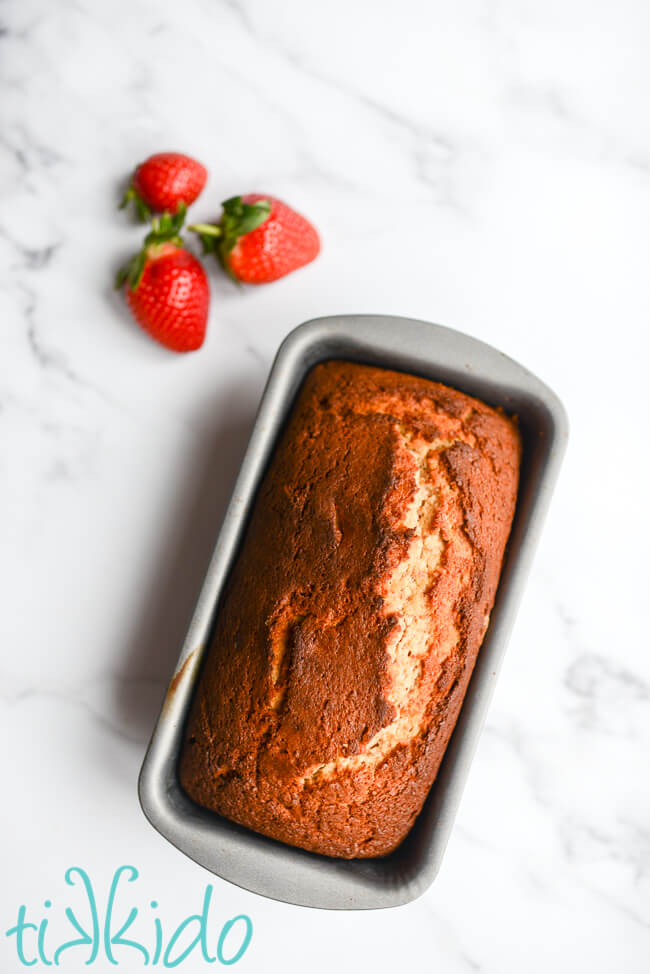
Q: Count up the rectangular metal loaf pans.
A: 1